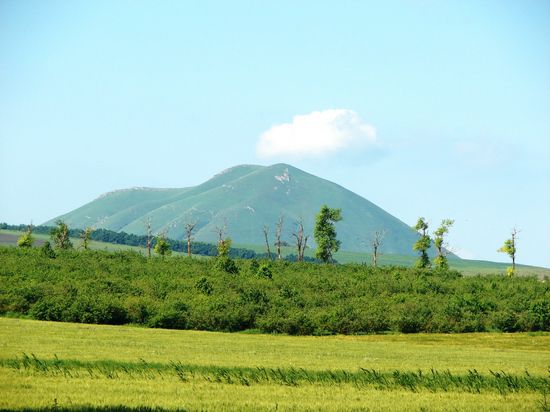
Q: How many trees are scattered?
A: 15